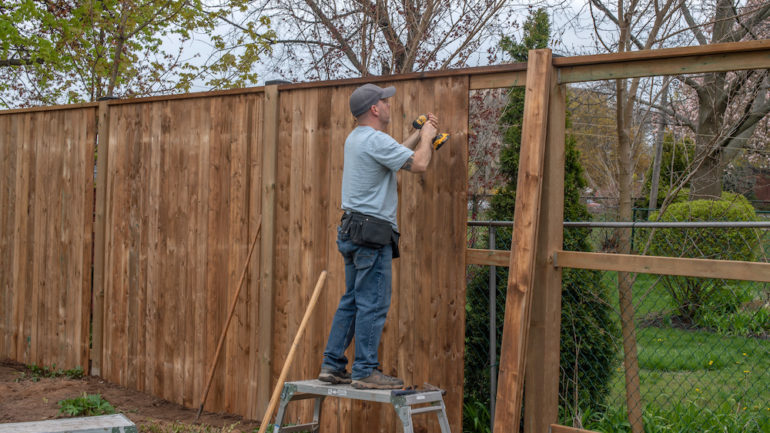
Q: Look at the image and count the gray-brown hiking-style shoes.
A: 2